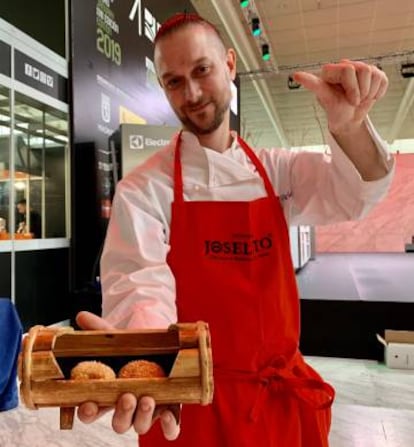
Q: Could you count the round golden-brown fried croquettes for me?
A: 2